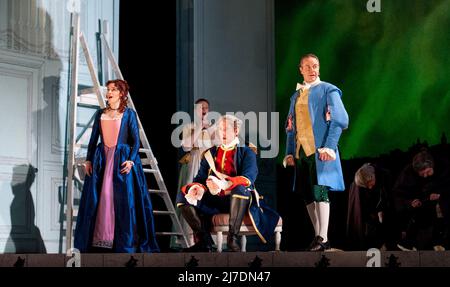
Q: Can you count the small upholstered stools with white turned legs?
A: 1